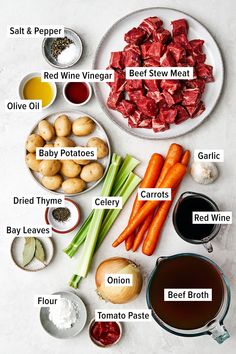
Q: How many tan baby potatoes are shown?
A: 14